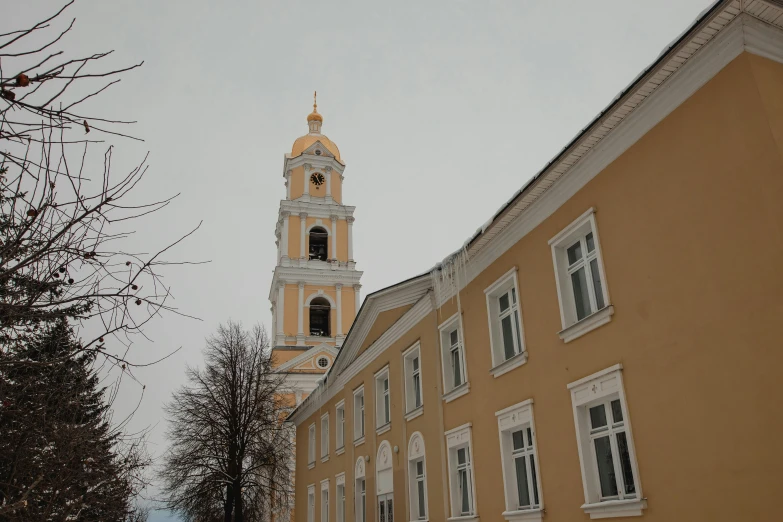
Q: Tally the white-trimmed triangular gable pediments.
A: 3